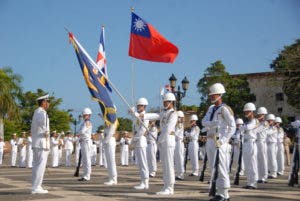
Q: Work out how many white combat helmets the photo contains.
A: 11